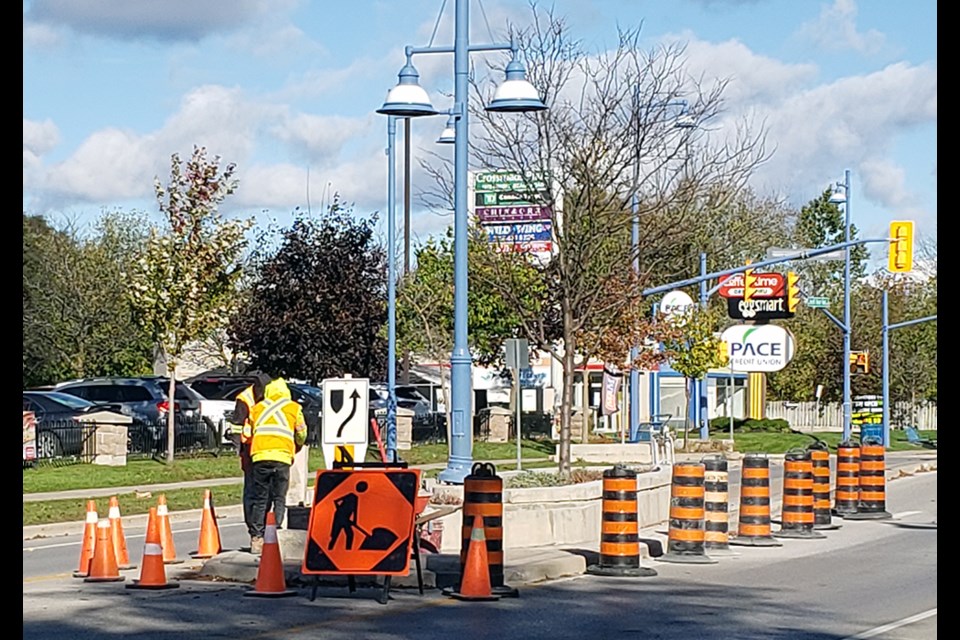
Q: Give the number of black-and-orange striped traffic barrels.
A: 9